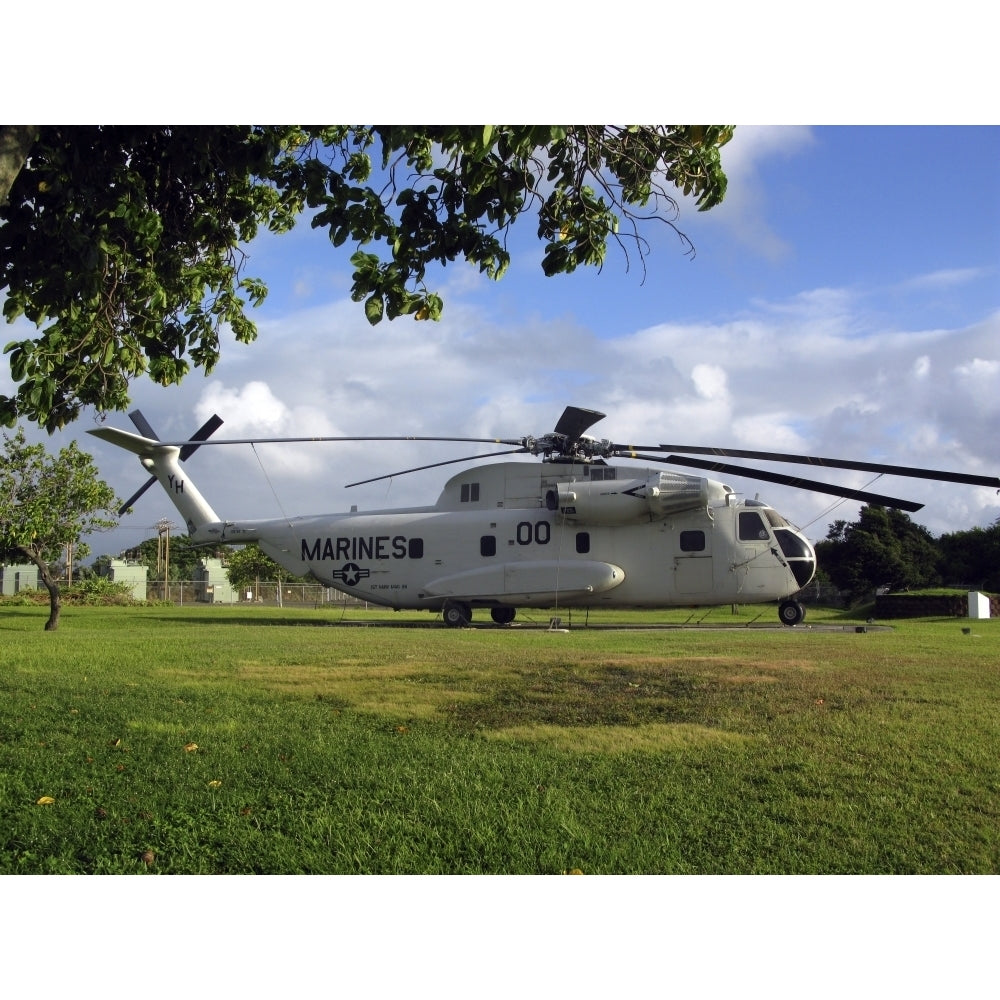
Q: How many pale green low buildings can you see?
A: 3